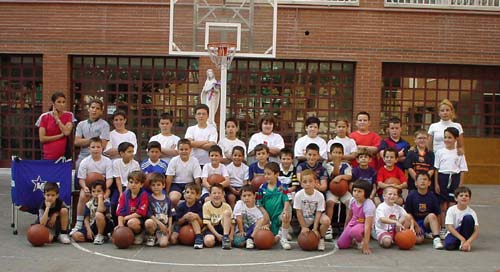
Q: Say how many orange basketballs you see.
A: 12